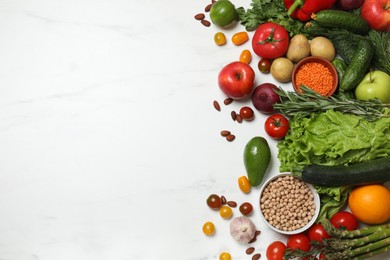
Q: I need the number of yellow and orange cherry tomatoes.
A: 7